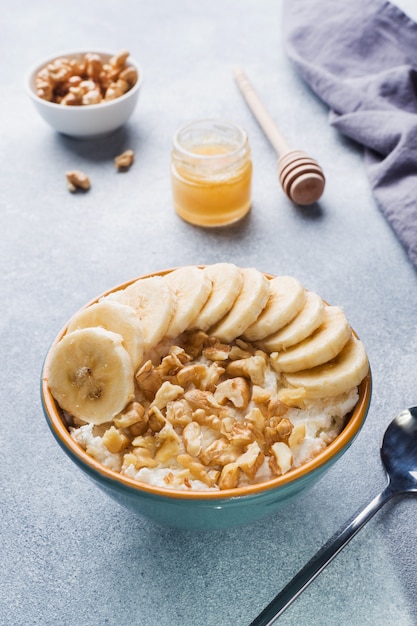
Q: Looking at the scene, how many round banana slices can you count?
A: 10